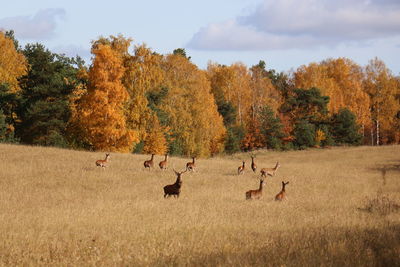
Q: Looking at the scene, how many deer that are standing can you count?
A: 10